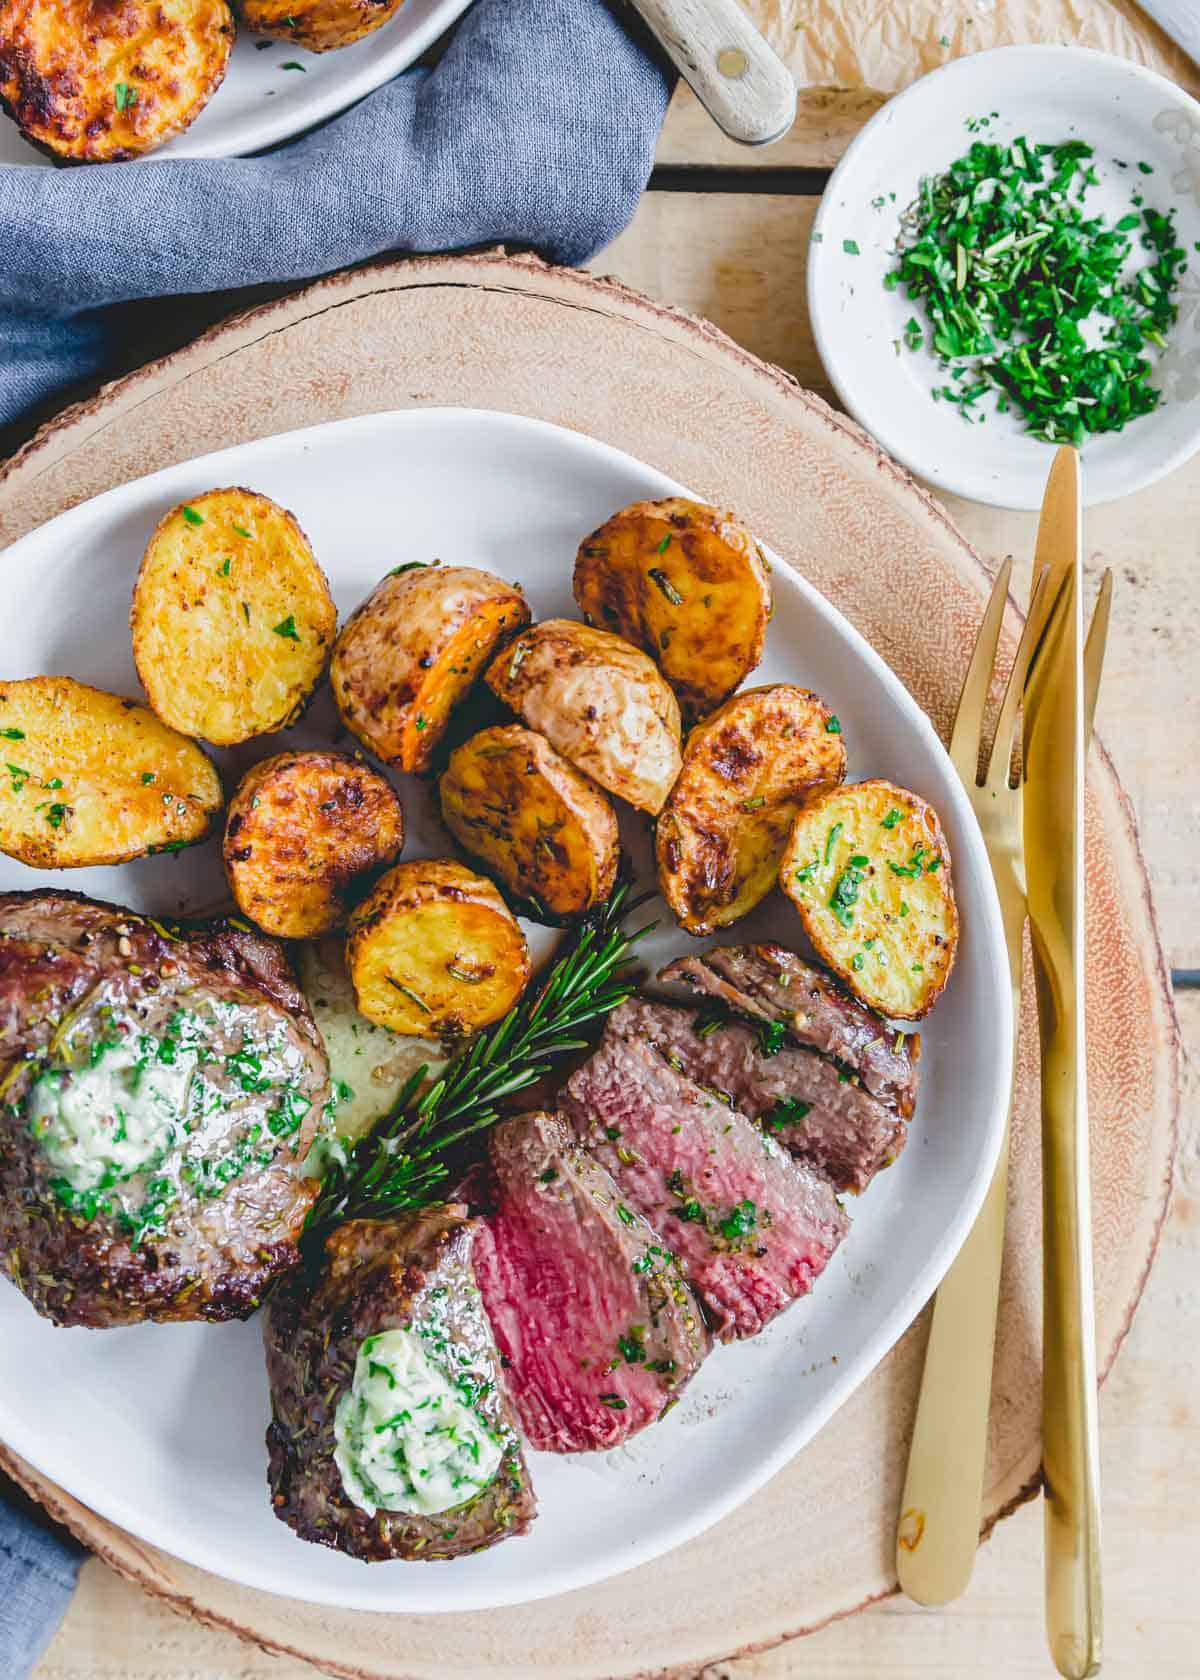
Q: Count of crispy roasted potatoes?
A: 12